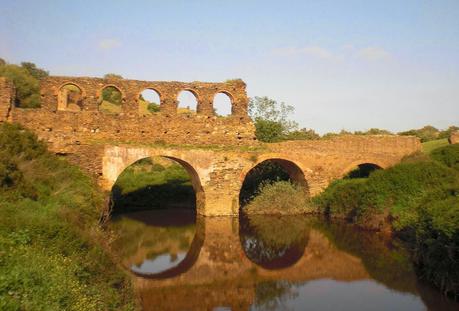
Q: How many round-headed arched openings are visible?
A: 8